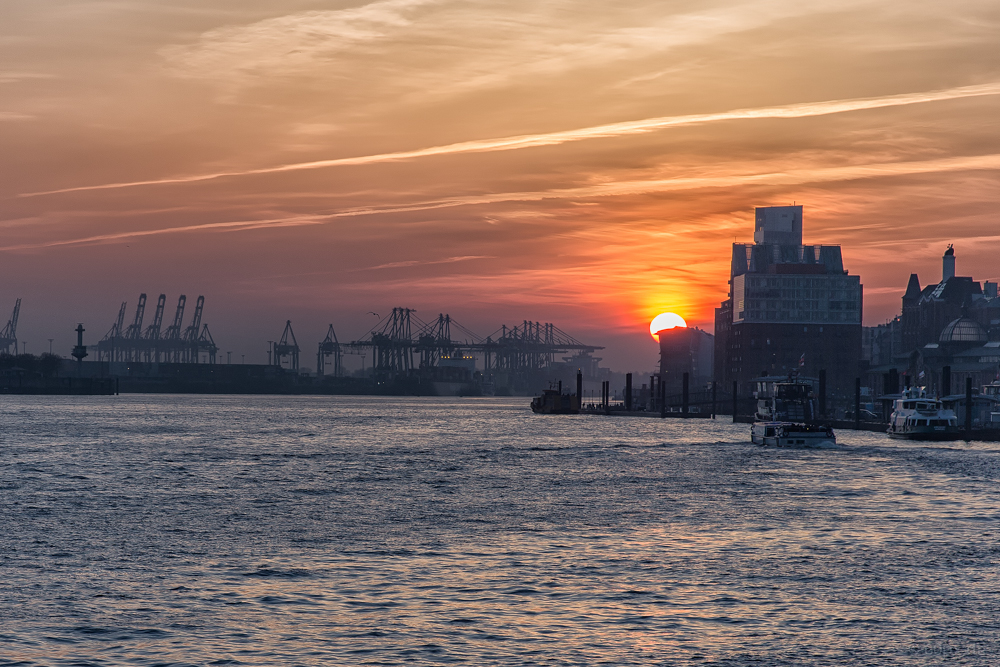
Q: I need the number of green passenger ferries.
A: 1